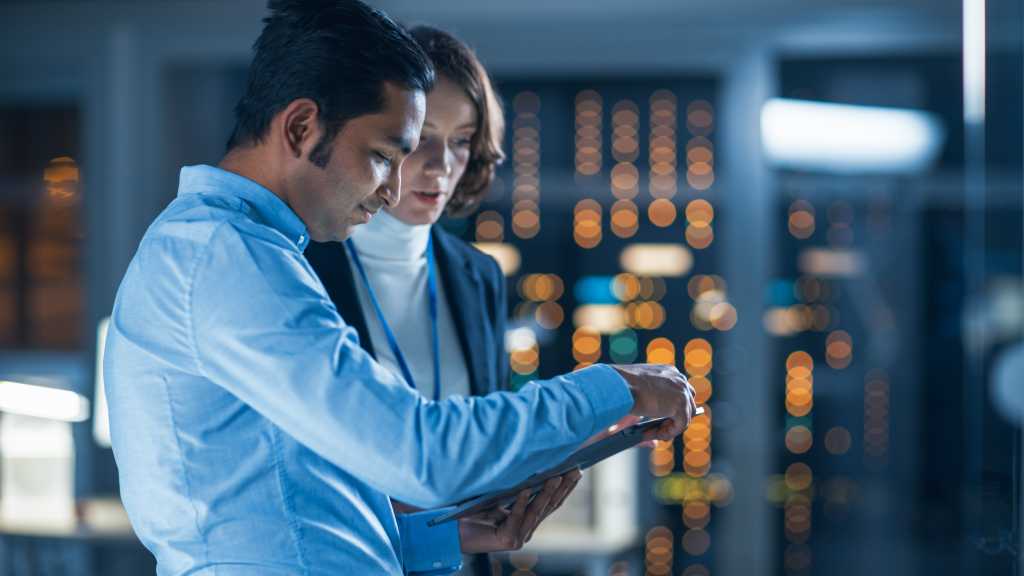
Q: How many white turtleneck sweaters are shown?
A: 1